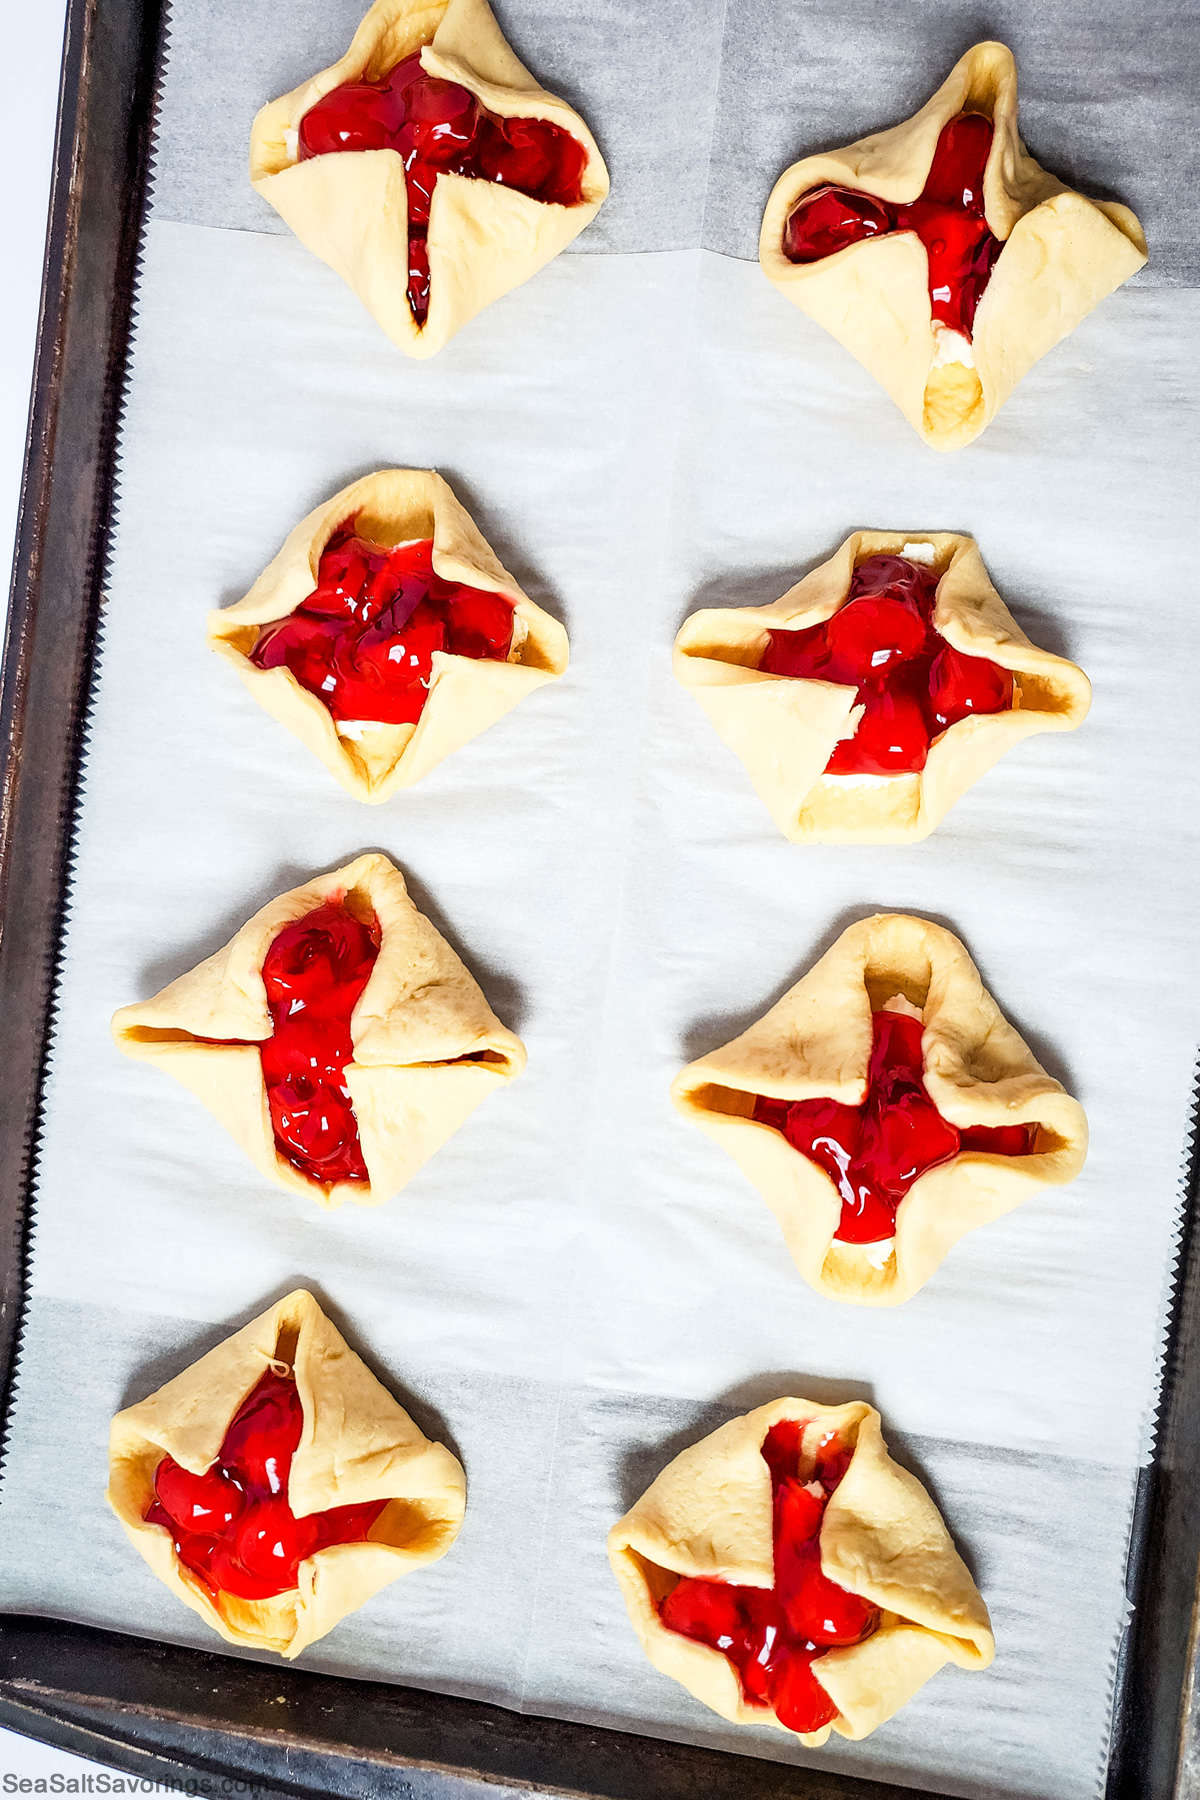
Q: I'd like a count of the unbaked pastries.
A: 8